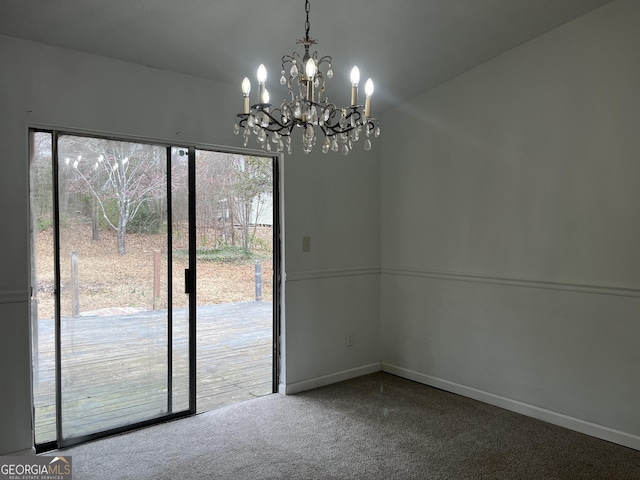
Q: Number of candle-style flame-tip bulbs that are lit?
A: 6